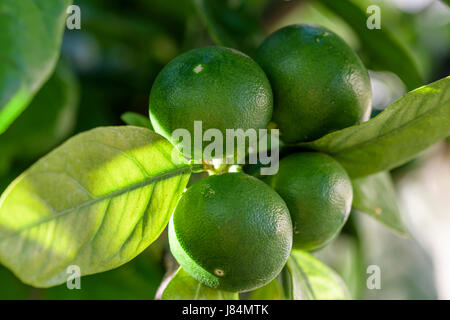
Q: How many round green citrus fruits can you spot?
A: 4